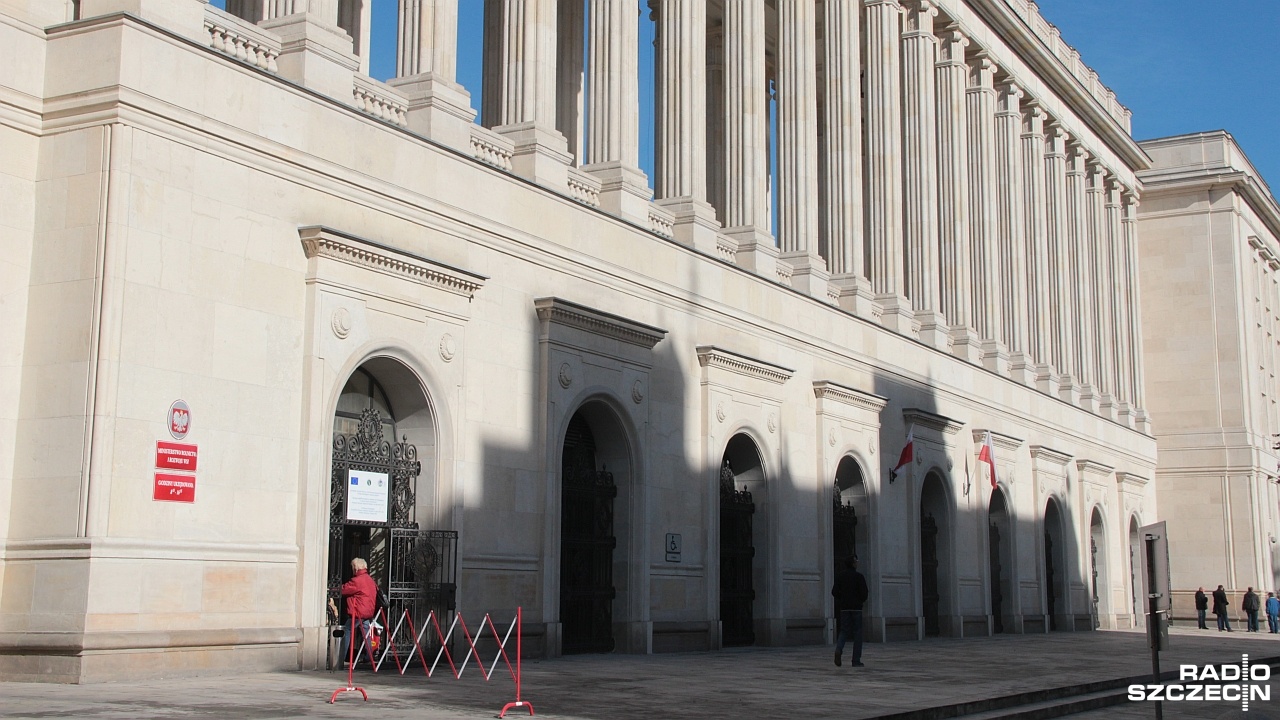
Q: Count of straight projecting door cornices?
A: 9